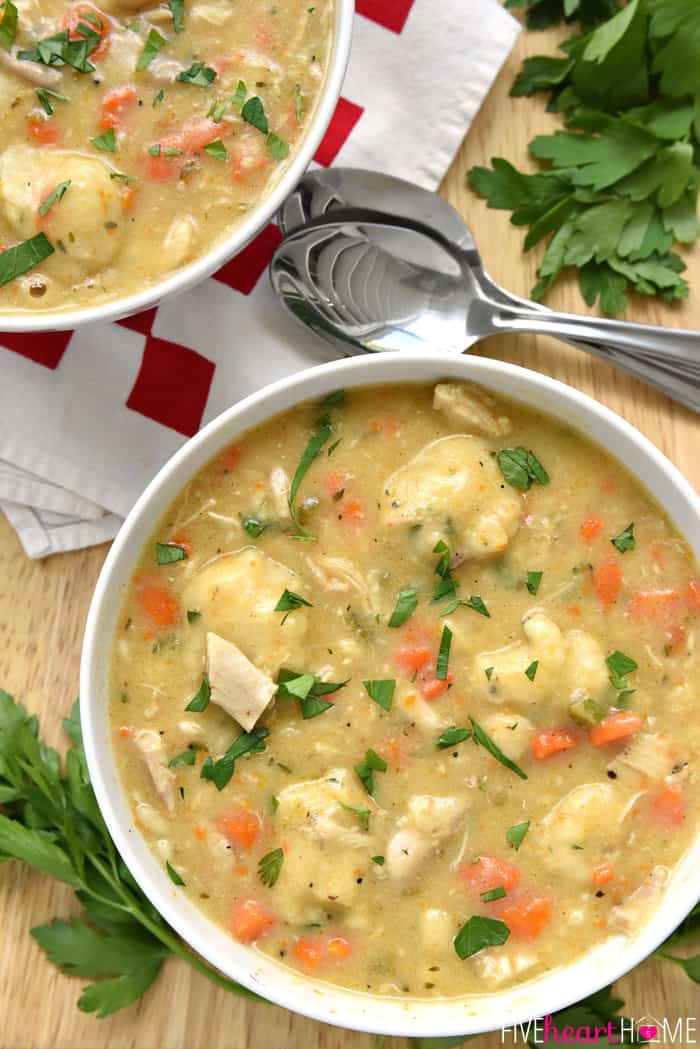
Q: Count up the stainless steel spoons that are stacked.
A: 2